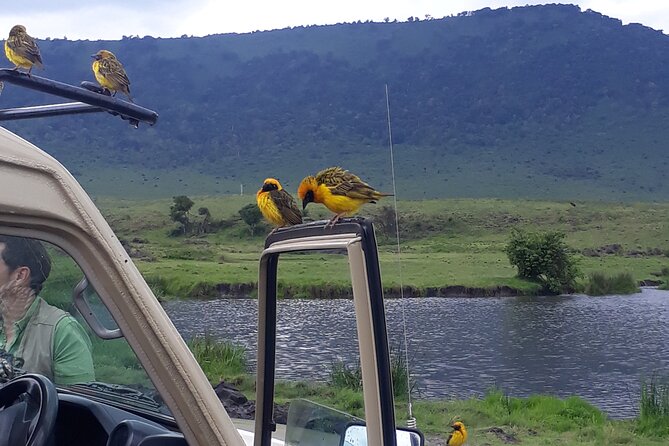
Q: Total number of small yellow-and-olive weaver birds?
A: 5